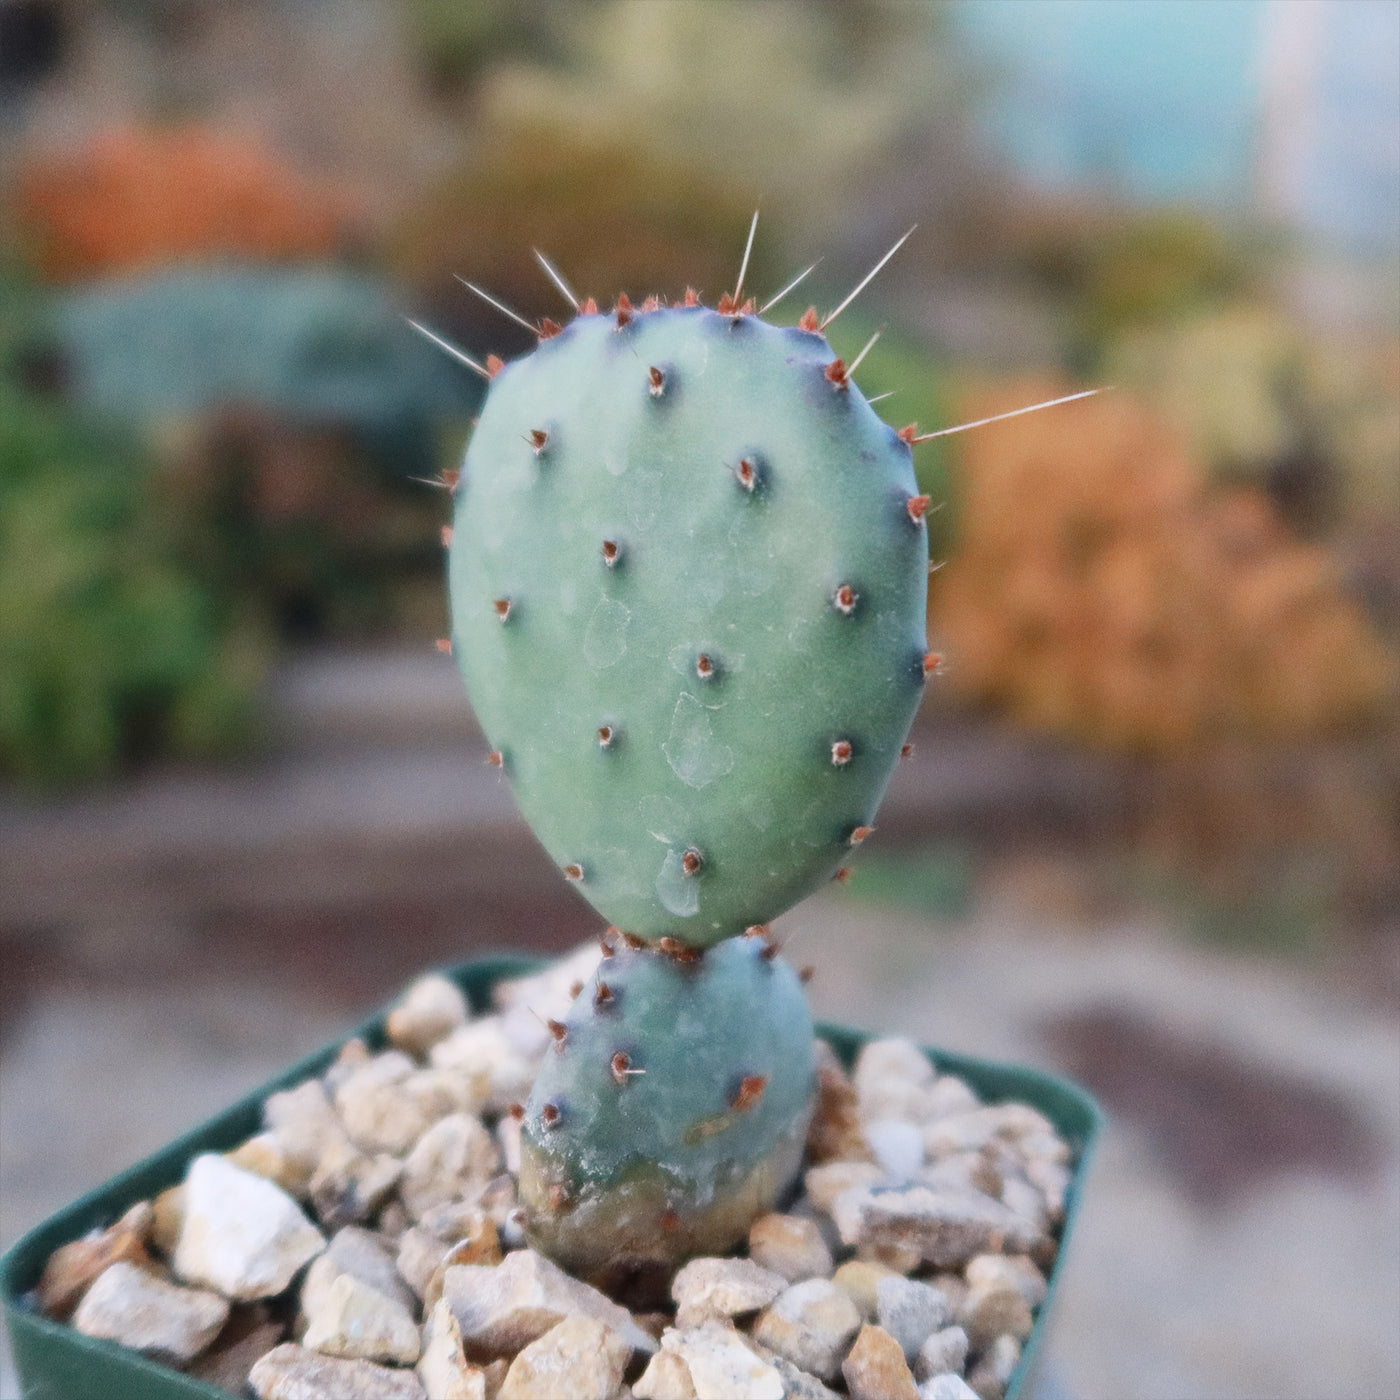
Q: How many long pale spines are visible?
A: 8